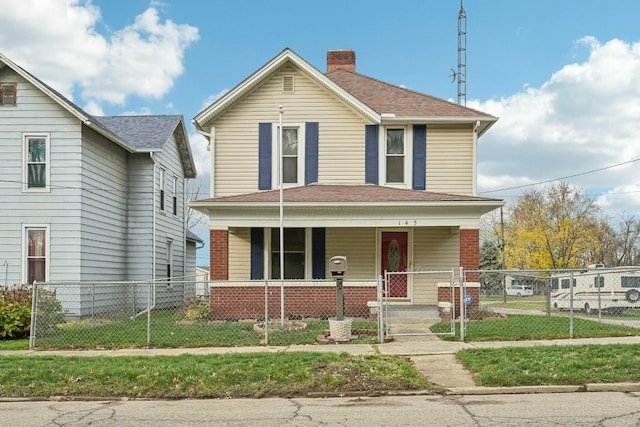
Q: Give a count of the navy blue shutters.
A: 6